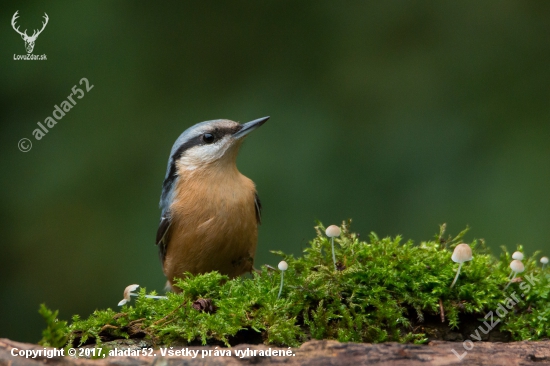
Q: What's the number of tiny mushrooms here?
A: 7